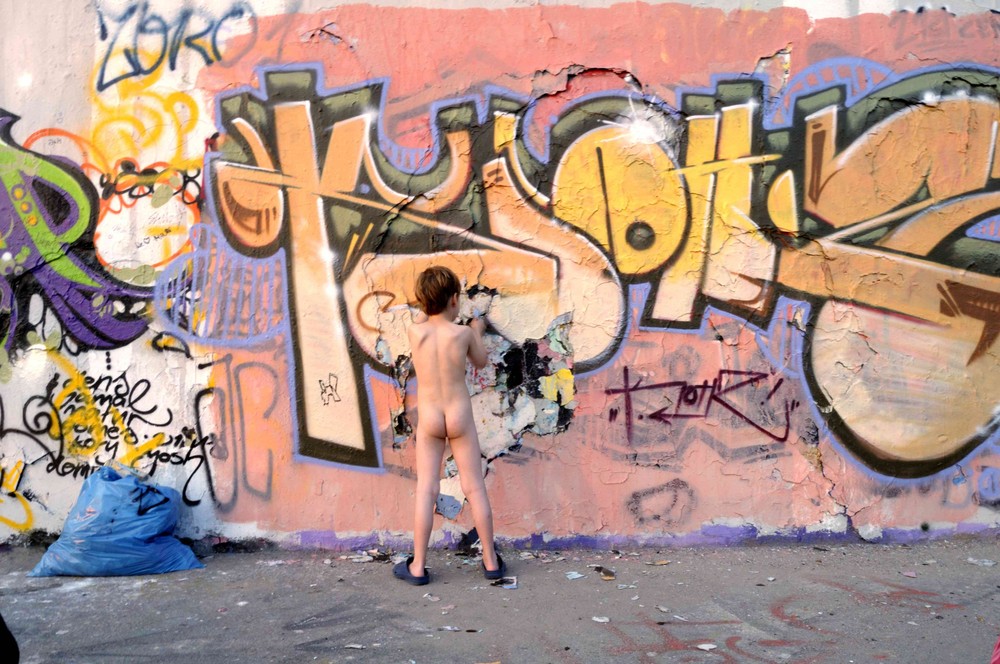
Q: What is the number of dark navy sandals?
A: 2